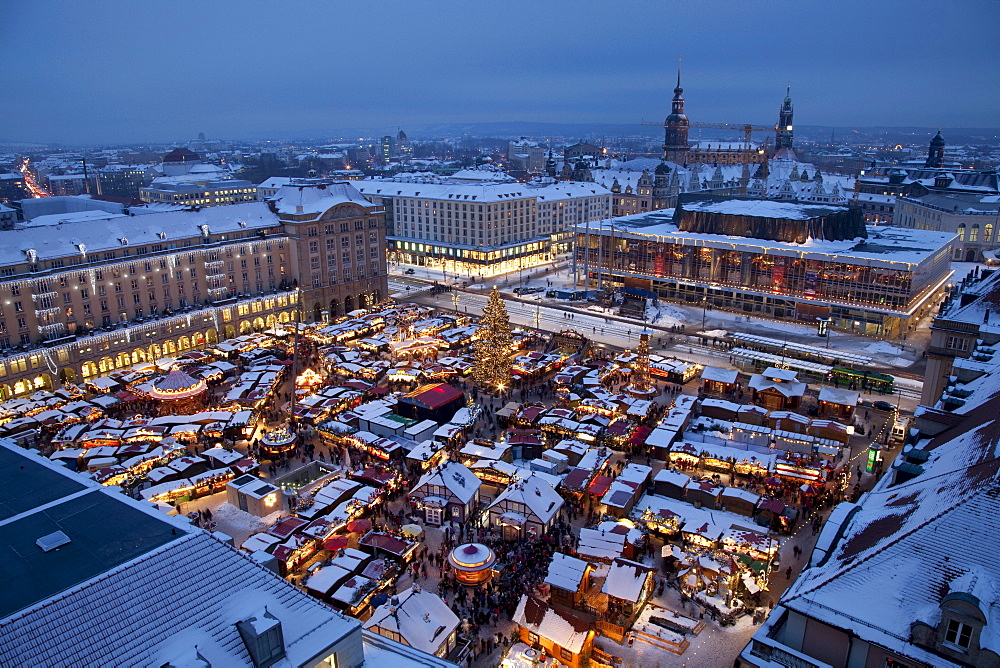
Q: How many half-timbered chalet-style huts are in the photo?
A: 3